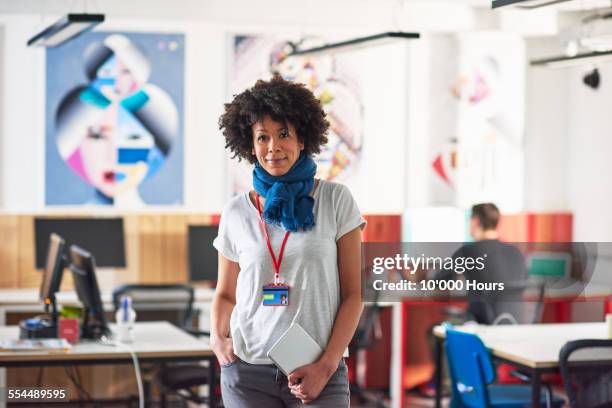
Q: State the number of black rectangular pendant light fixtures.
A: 4